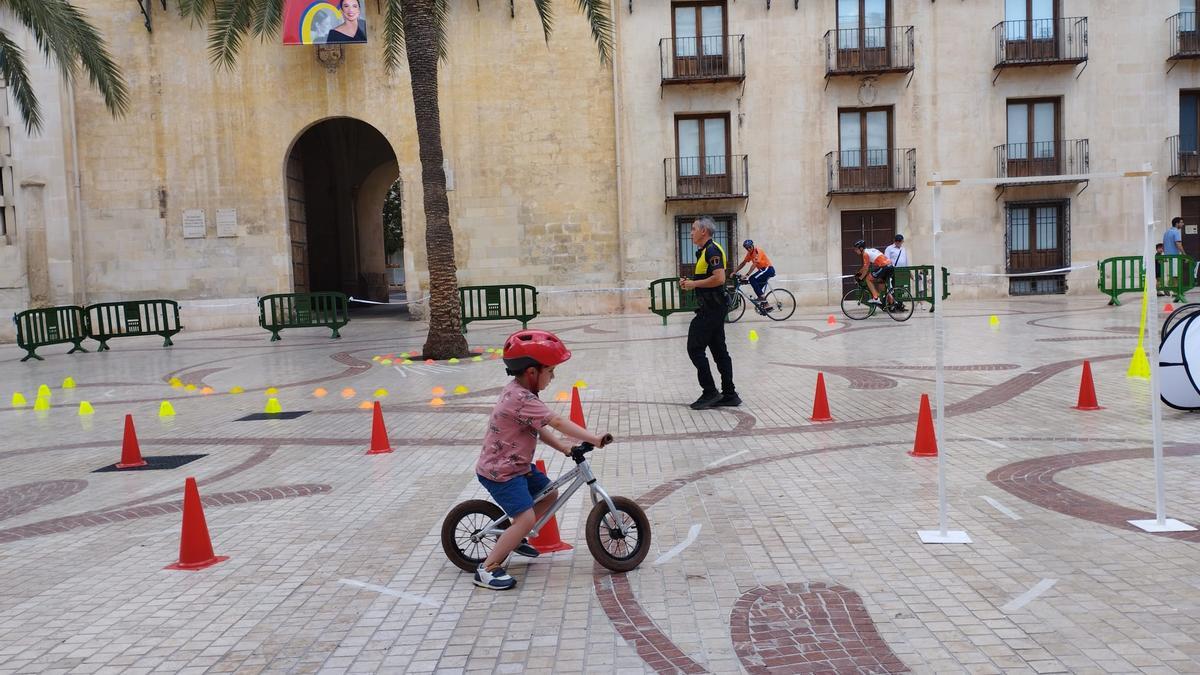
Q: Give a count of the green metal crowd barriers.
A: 7